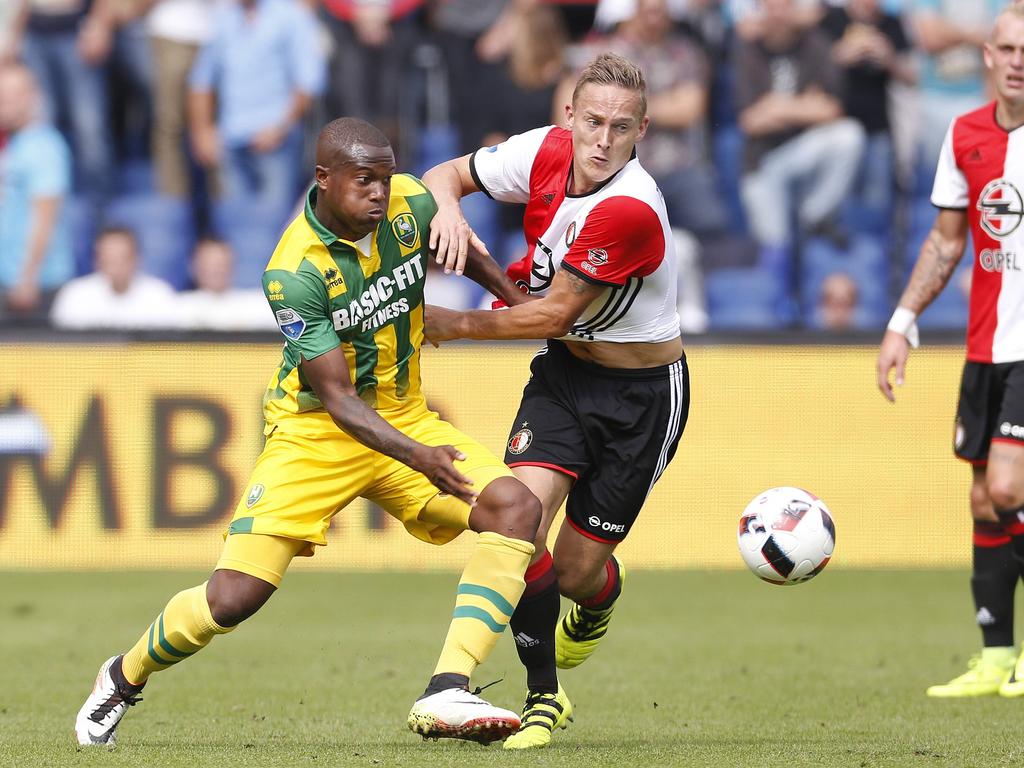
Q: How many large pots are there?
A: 0